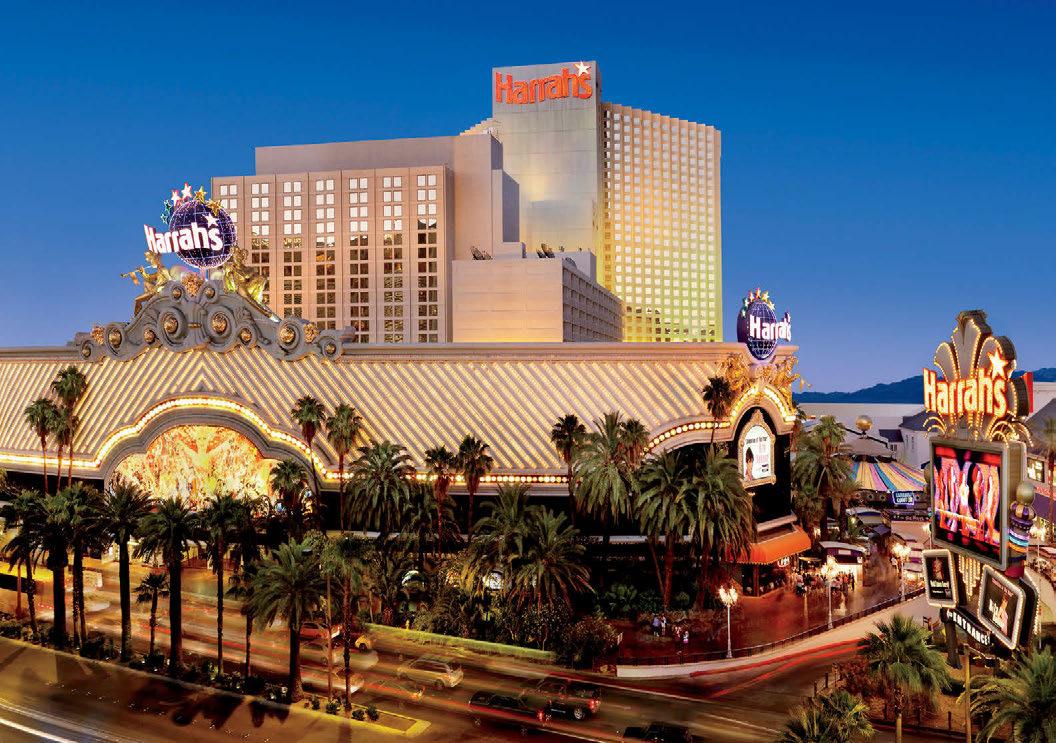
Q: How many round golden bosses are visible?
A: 10